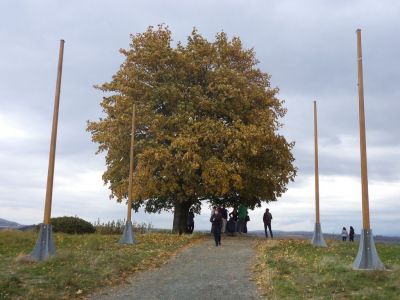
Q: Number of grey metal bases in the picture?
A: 4